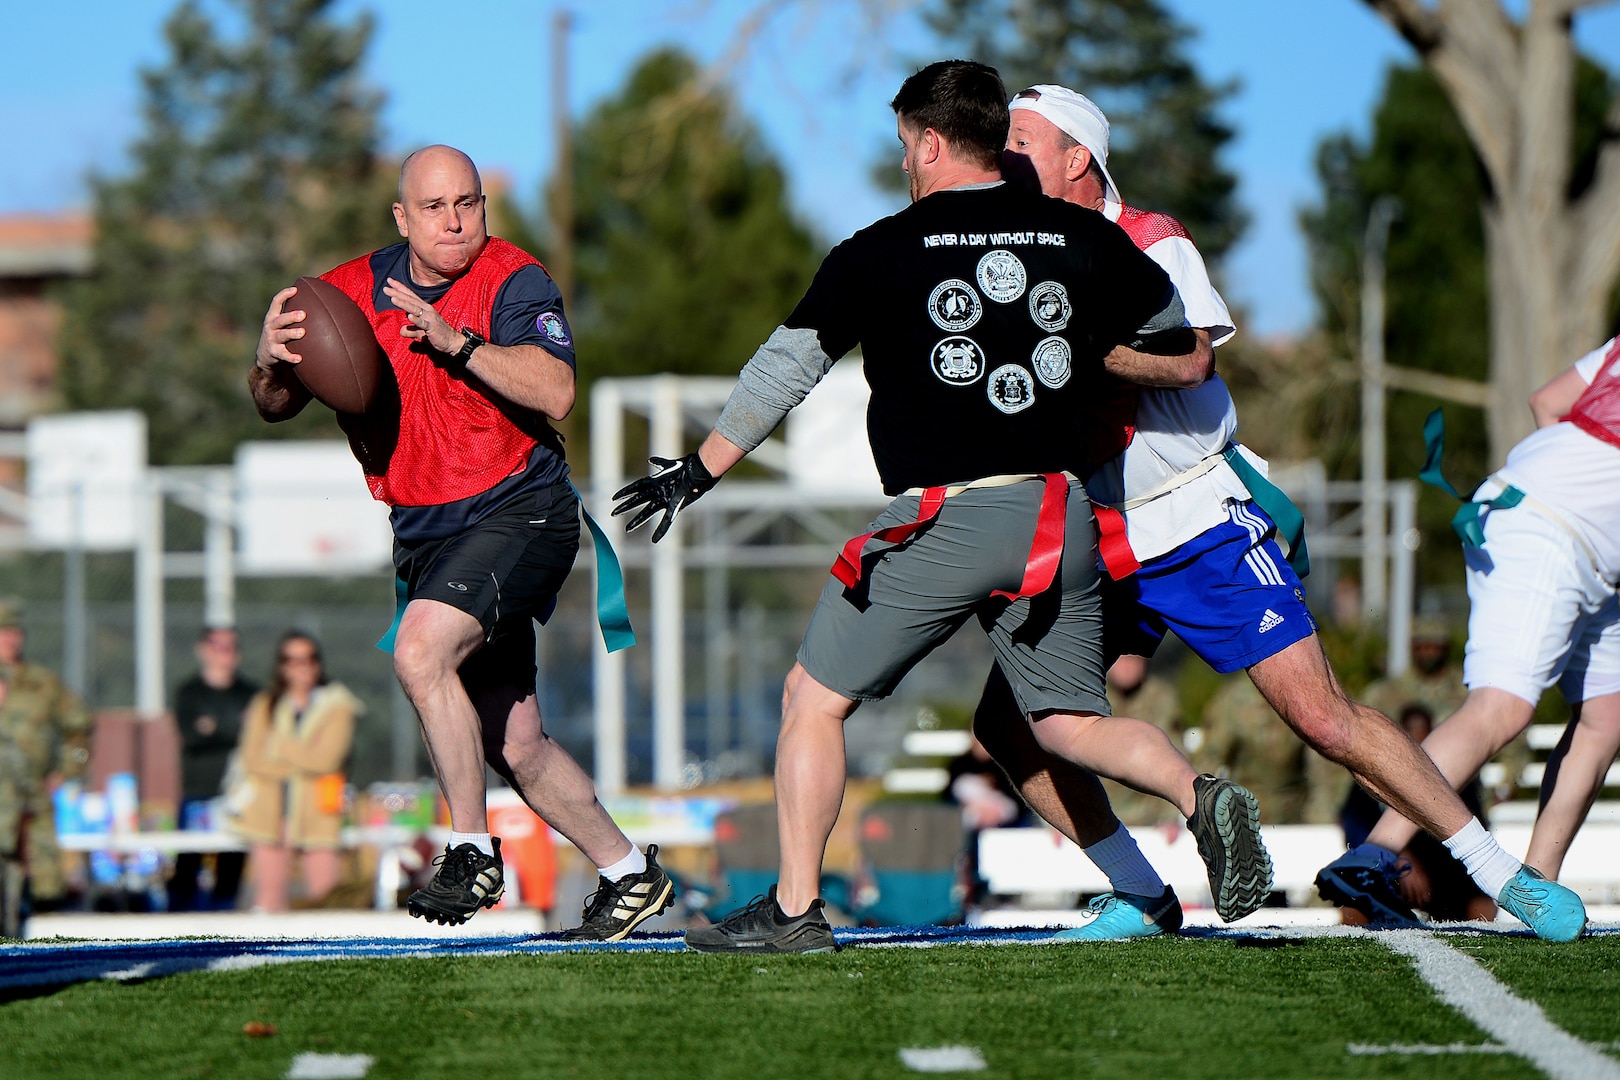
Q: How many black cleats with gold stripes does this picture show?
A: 2